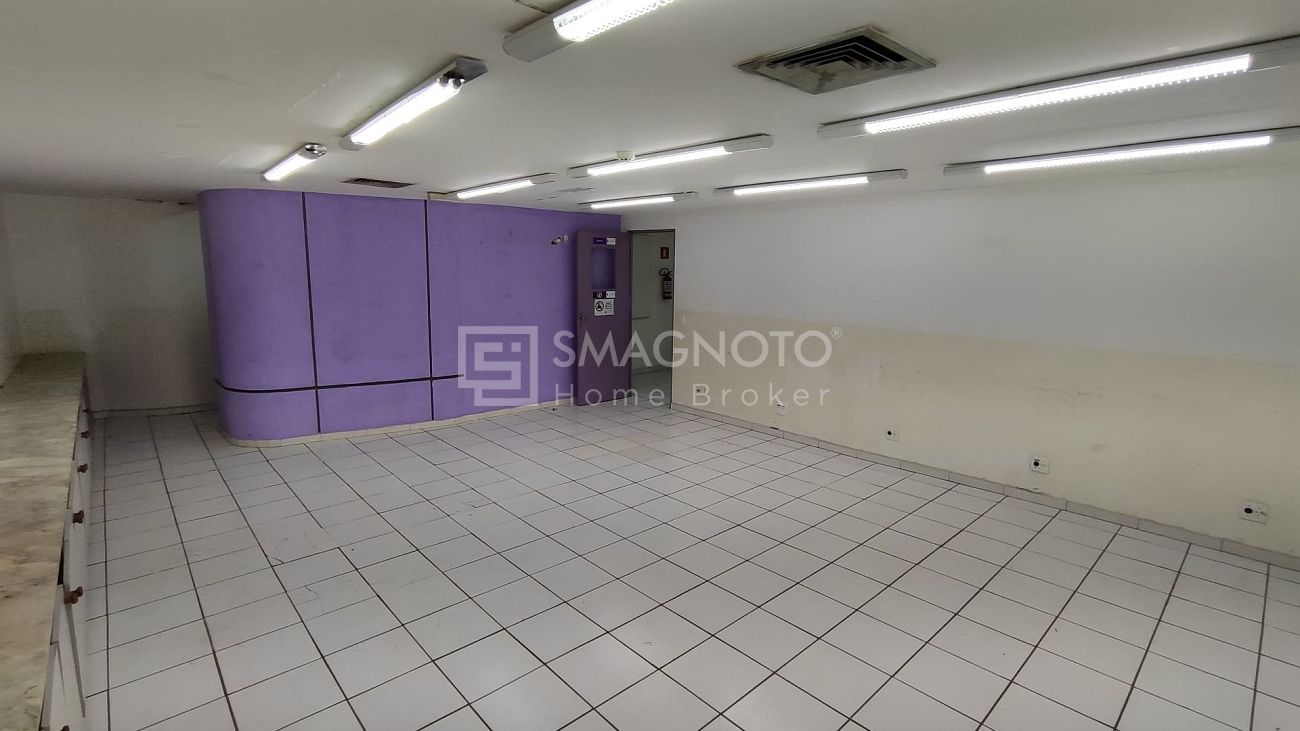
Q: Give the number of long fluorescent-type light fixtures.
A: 9